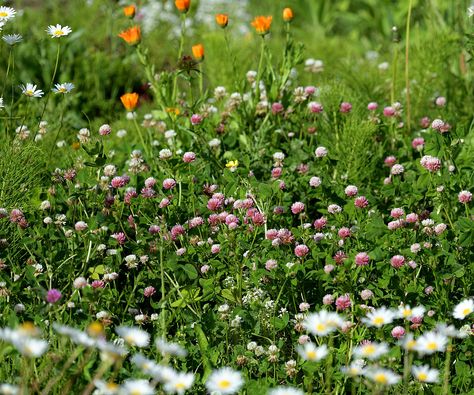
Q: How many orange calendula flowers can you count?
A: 8